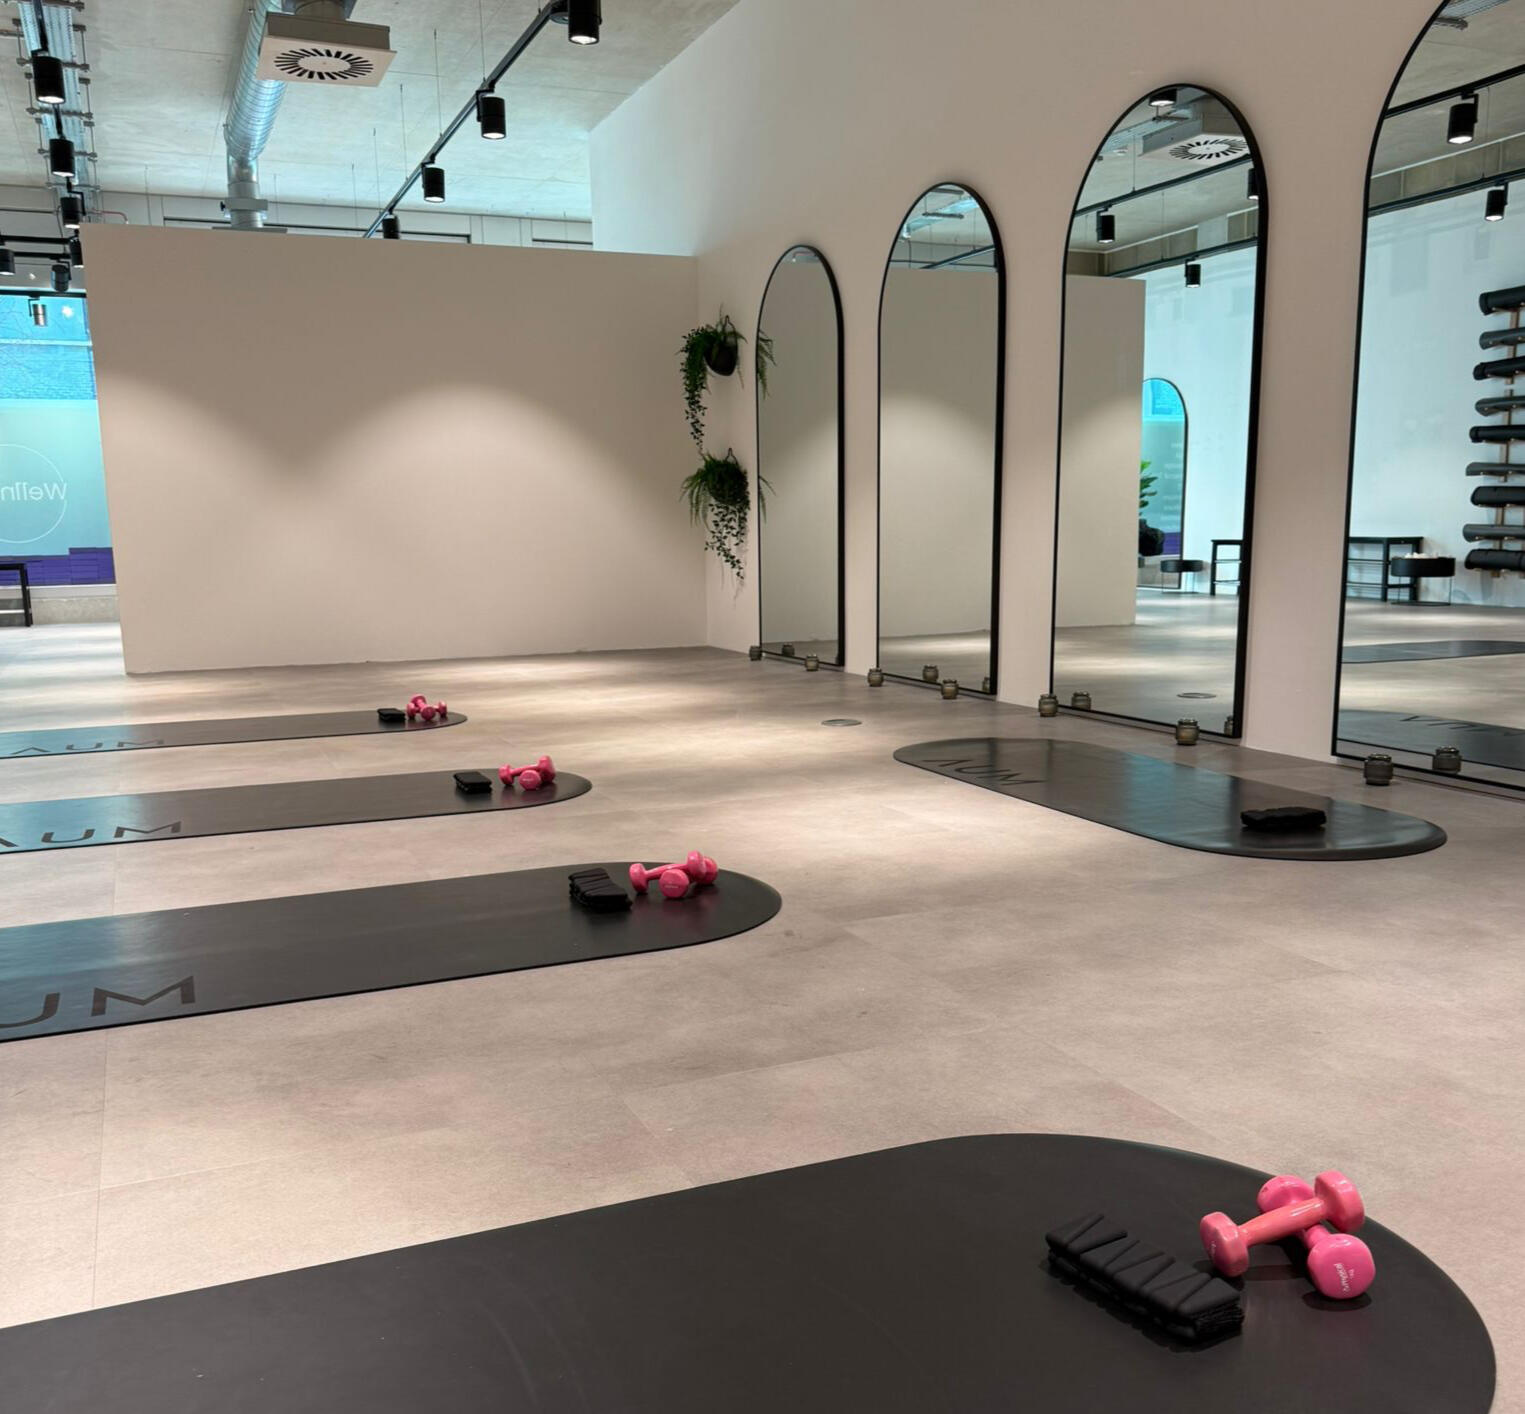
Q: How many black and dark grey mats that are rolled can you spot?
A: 9